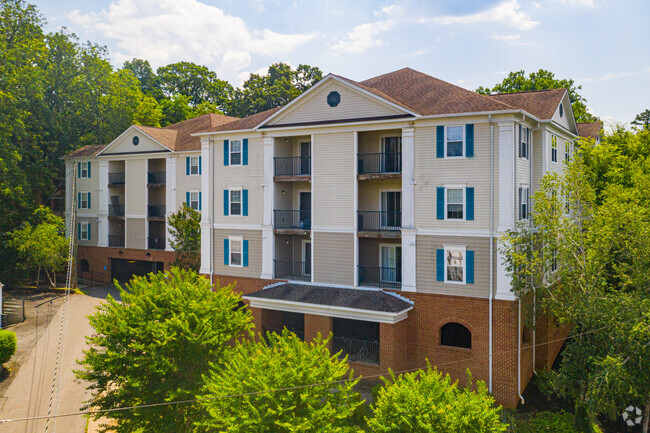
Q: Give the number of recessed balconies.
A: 12